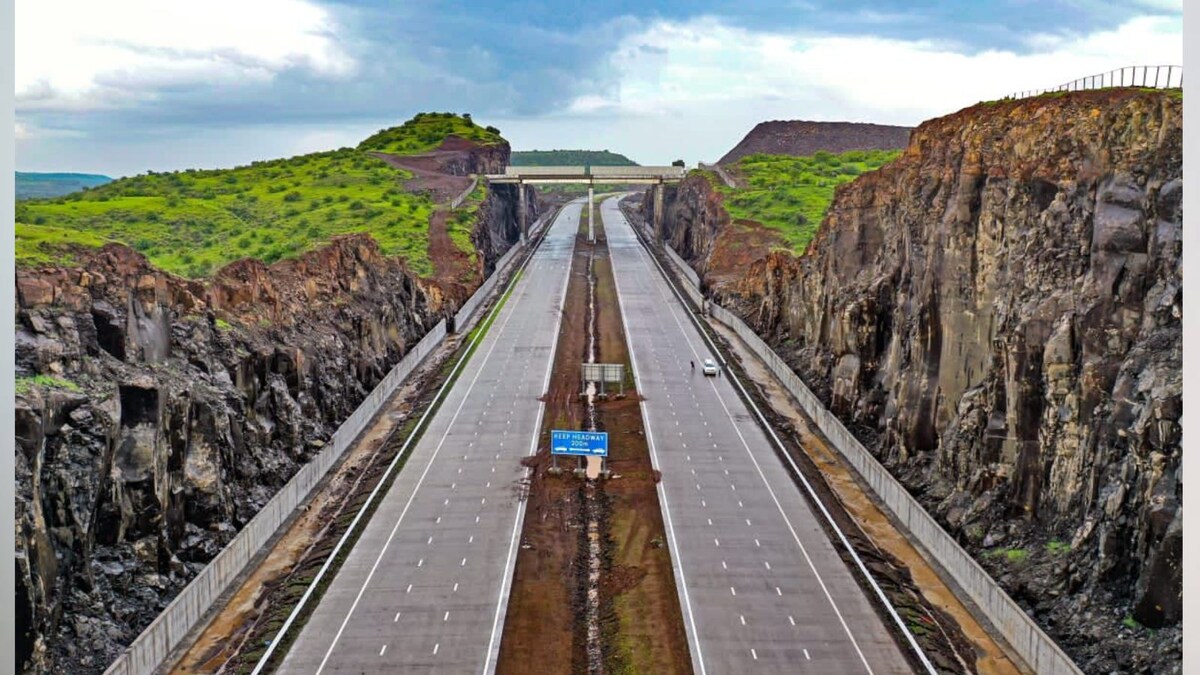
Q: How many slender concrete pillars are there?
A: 3